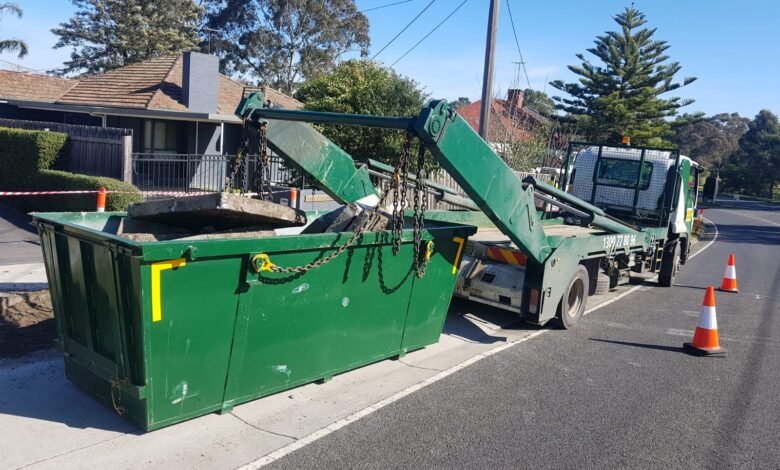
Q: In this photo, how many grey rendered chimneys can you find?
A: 1